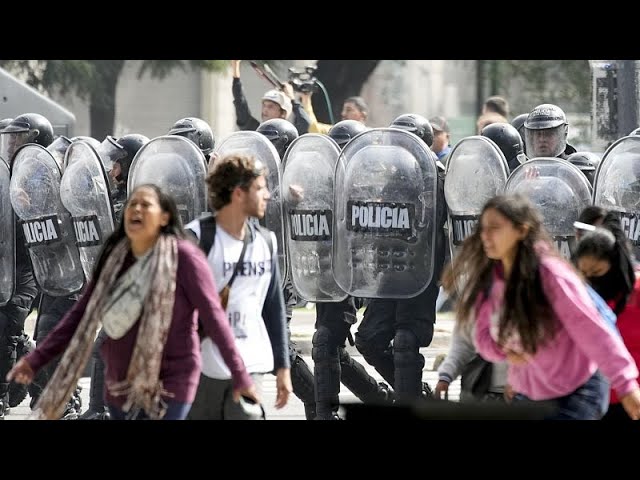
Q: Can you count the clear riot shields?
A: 10